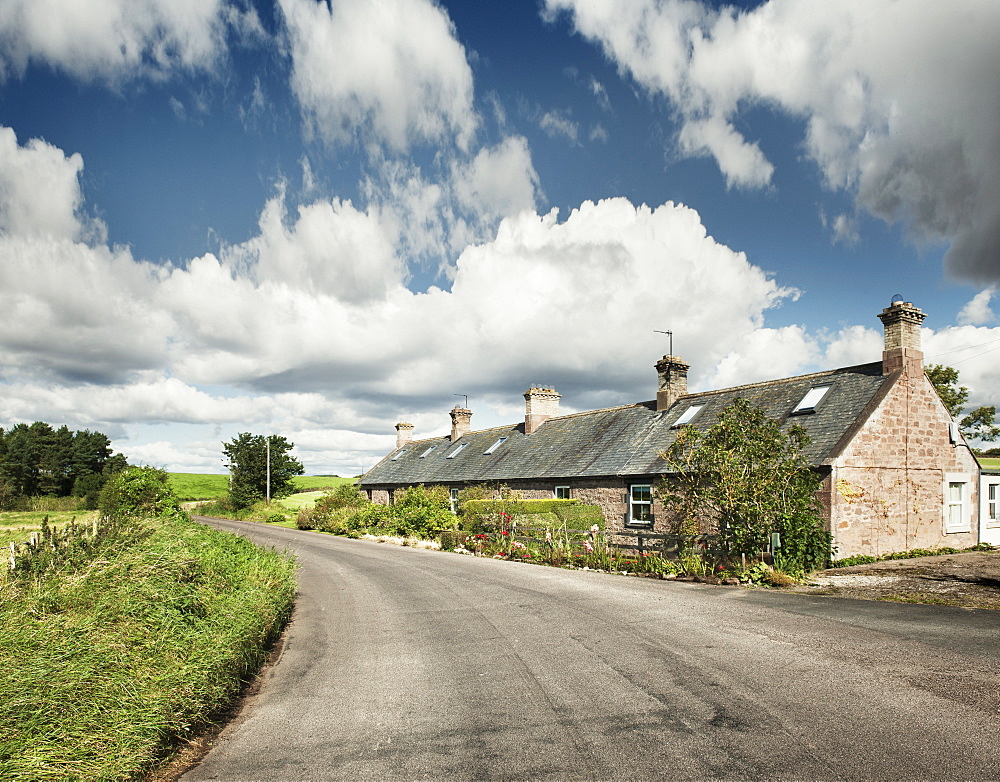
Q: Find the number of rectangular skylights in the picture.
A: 6